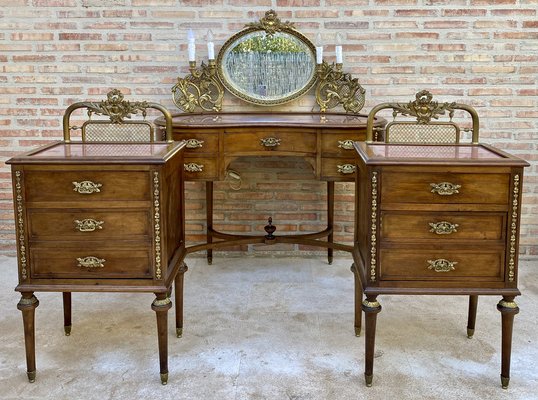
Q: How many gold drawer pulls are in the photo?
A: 11